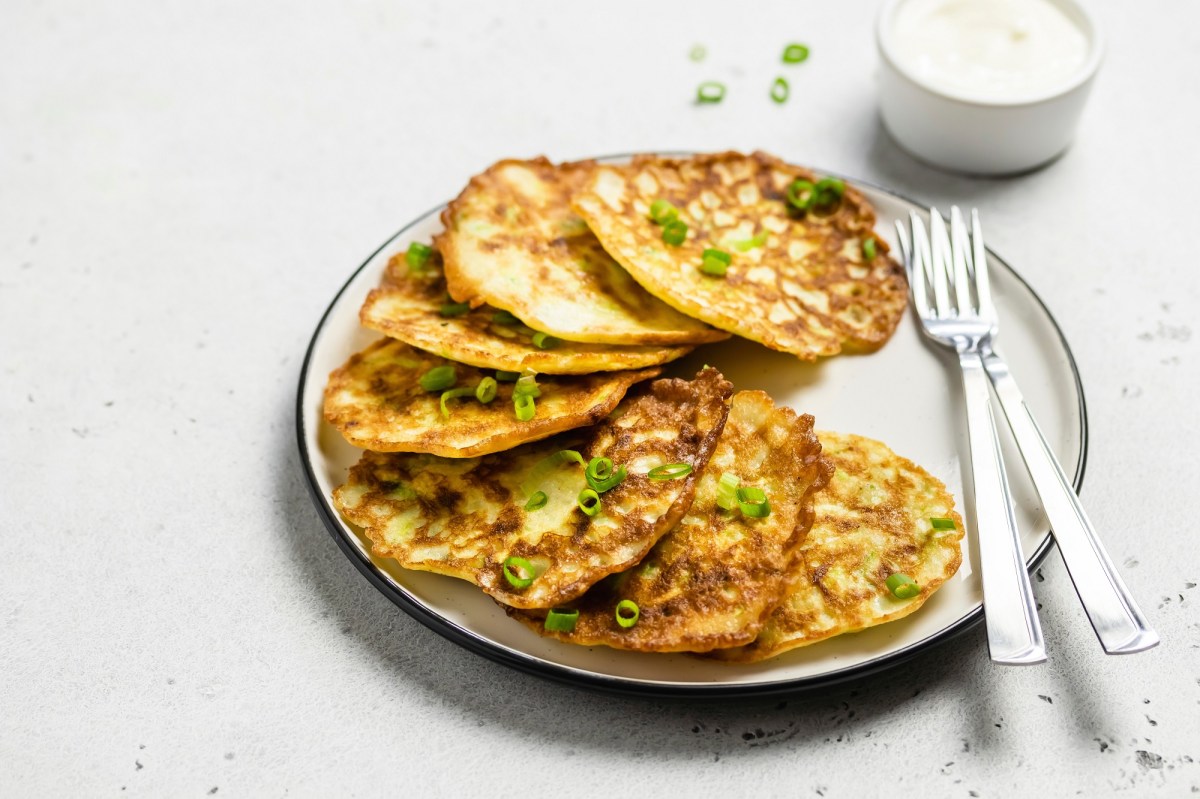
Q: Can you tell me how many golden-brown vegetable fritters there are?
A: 7